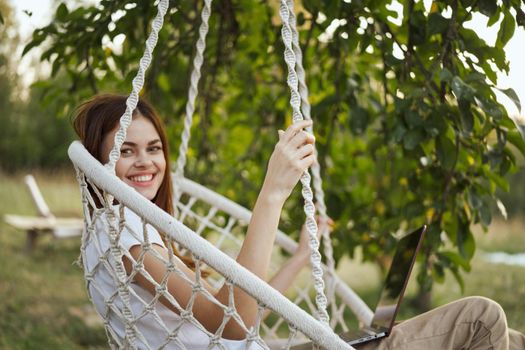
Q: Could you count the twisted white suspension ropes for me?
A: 4